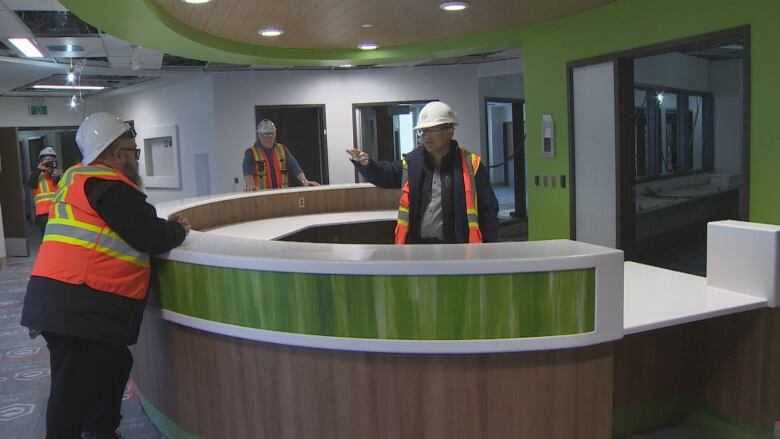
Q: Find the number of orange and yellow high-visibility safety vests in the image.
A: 4